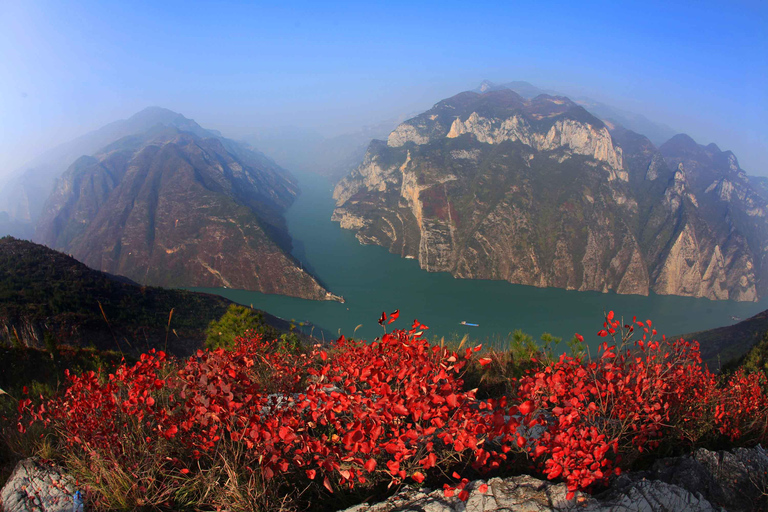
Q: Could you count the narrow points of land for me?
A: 1